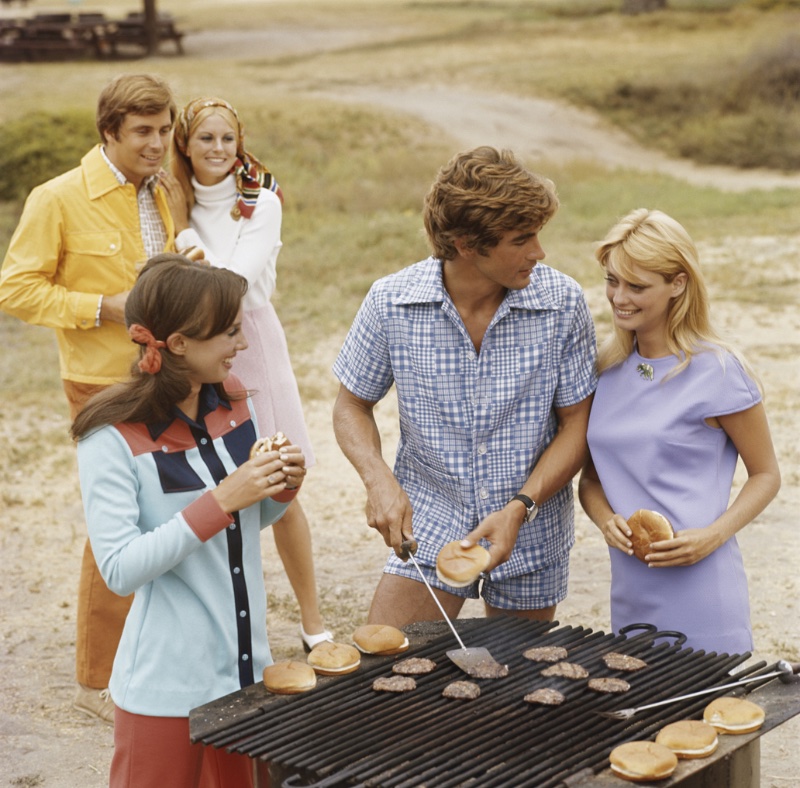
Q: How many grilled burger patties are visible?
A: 9